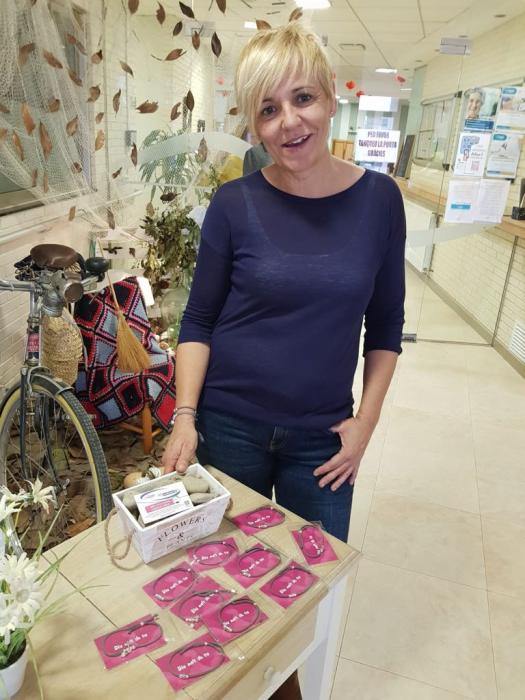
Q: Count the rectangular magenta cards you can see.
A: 10